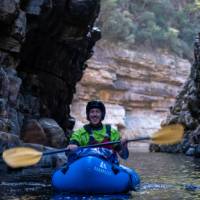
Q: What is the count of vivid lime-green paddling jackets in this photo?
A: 1